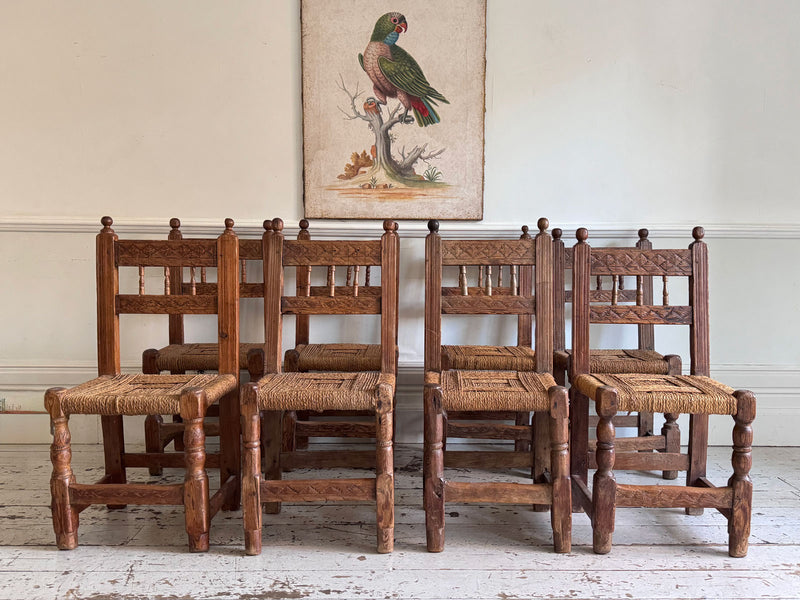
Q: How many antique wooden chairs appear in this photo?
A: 8